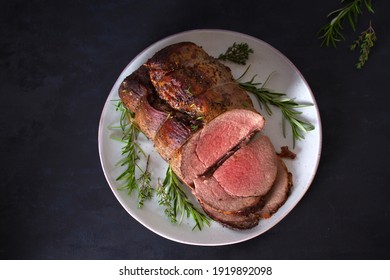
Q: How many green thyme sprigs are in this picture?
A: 4